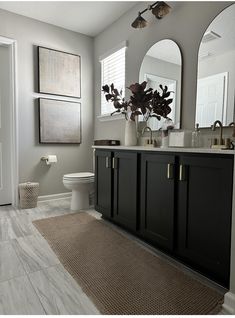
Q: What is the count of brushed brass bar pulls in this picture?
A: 4